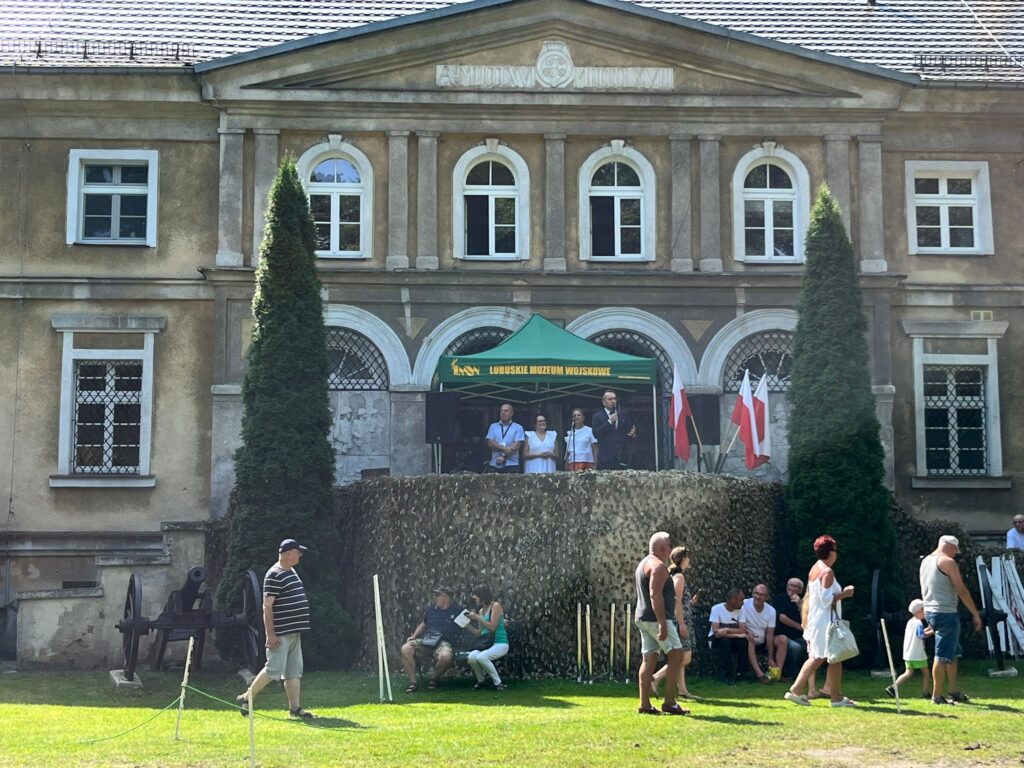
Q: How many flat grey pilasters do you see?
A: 9